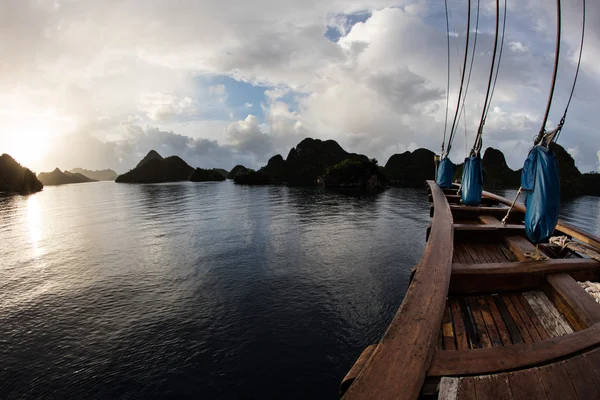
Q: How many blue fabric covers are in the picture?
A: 3